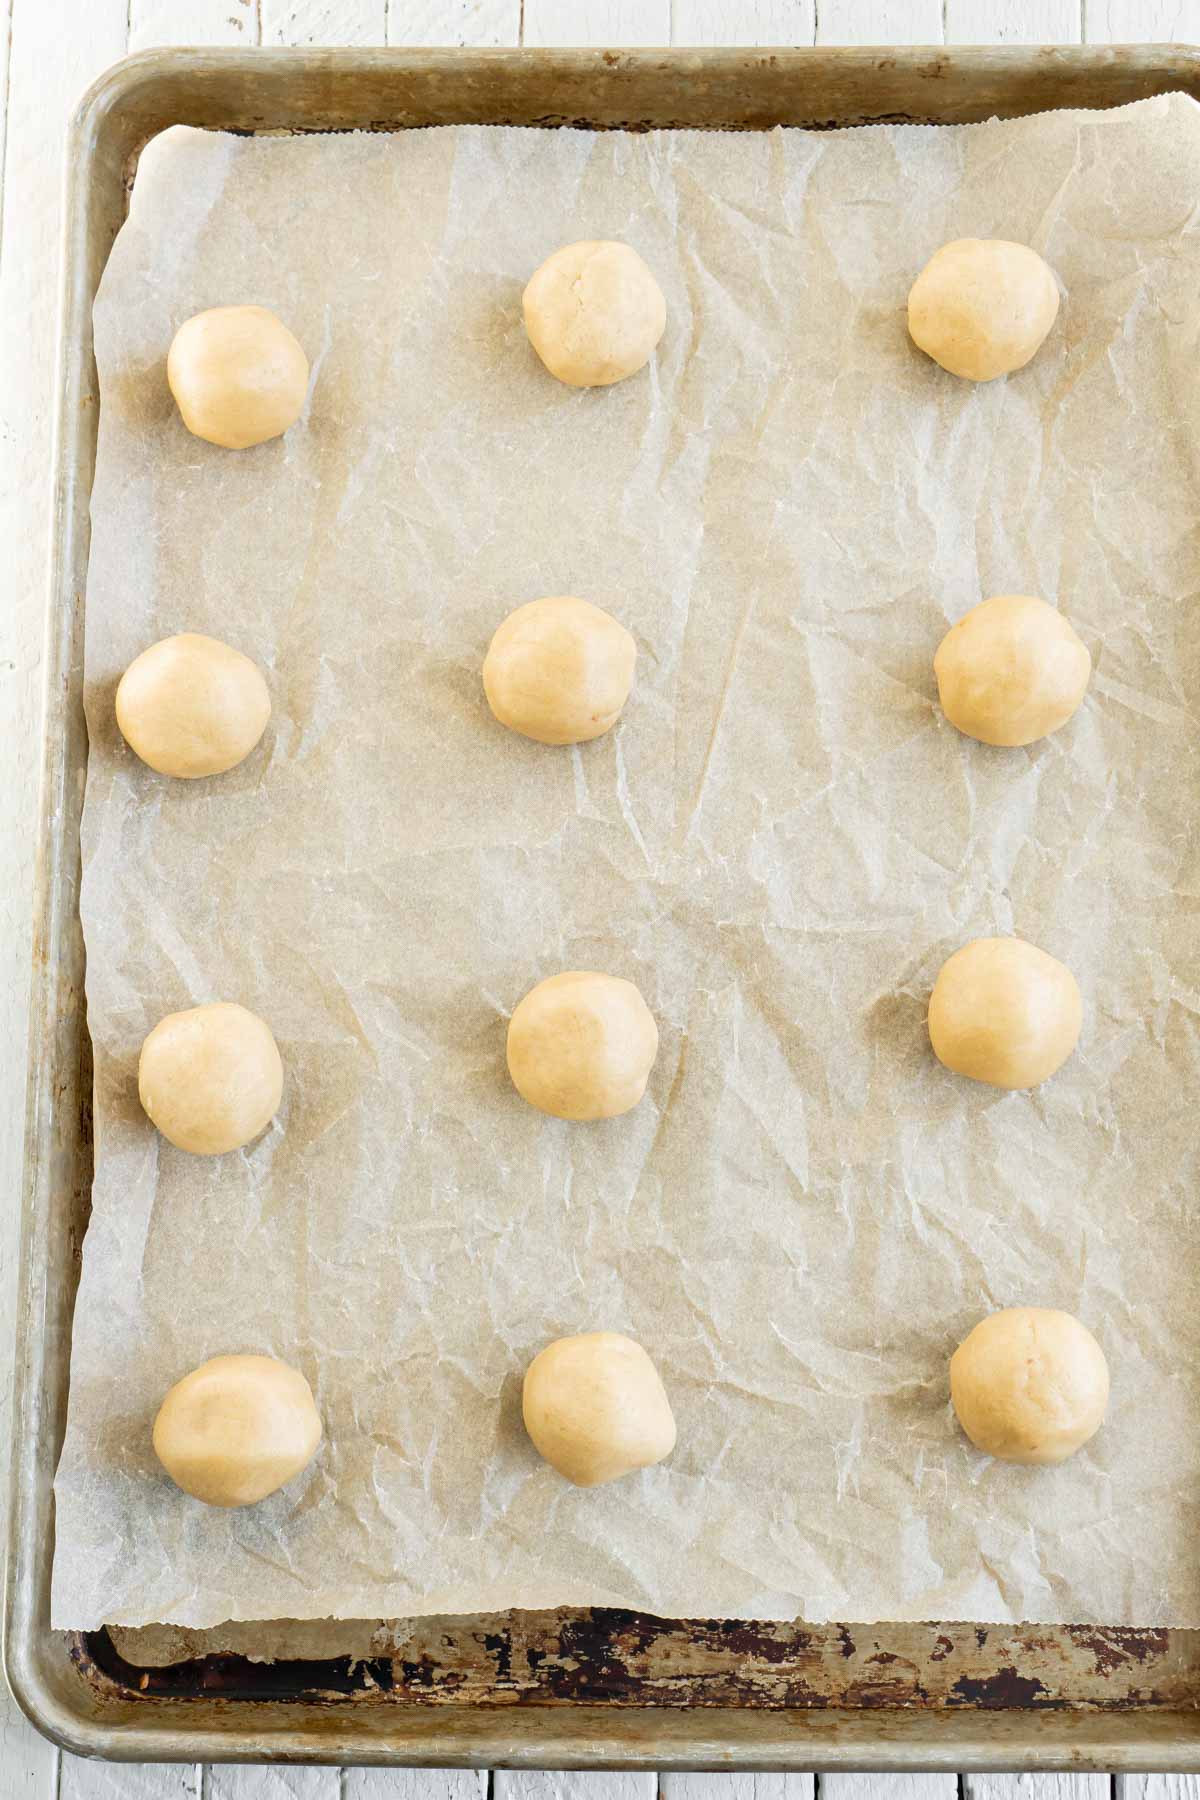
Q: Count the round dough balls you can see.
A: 12